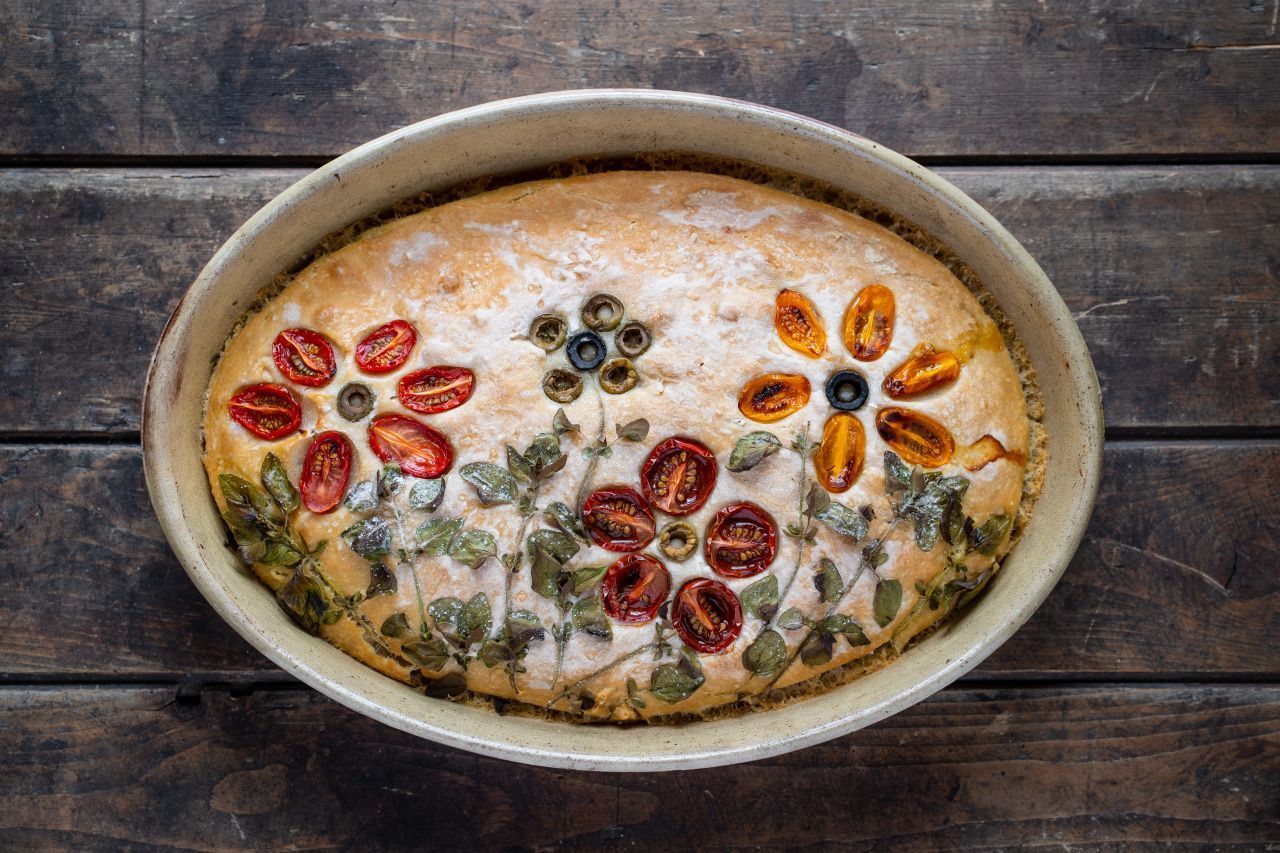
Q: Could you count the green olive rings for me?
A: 7